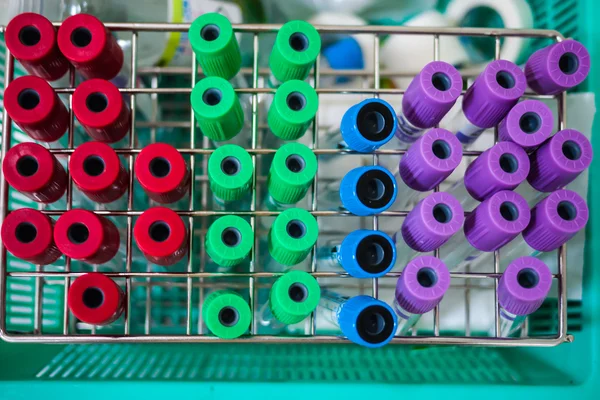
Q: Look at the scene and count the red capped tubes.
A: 11